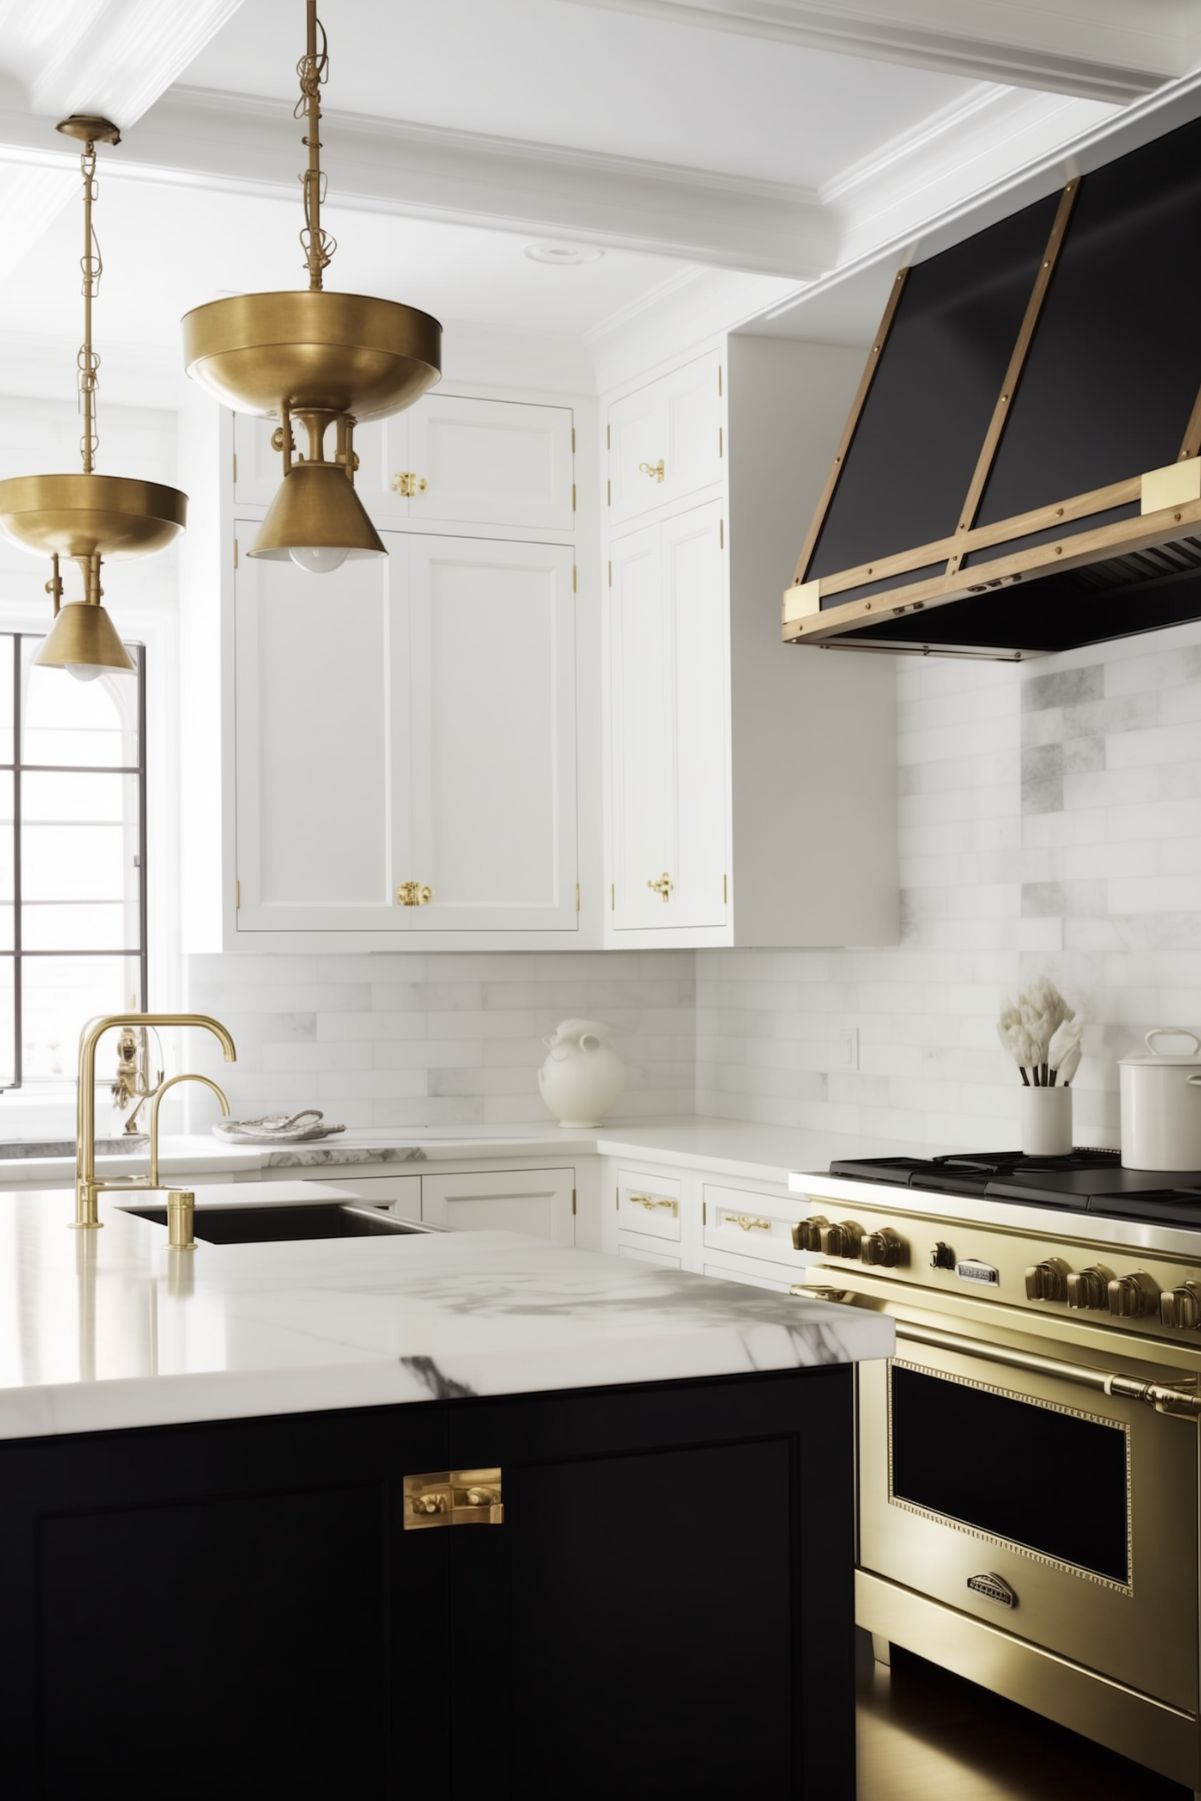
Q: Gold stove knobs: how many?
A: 7